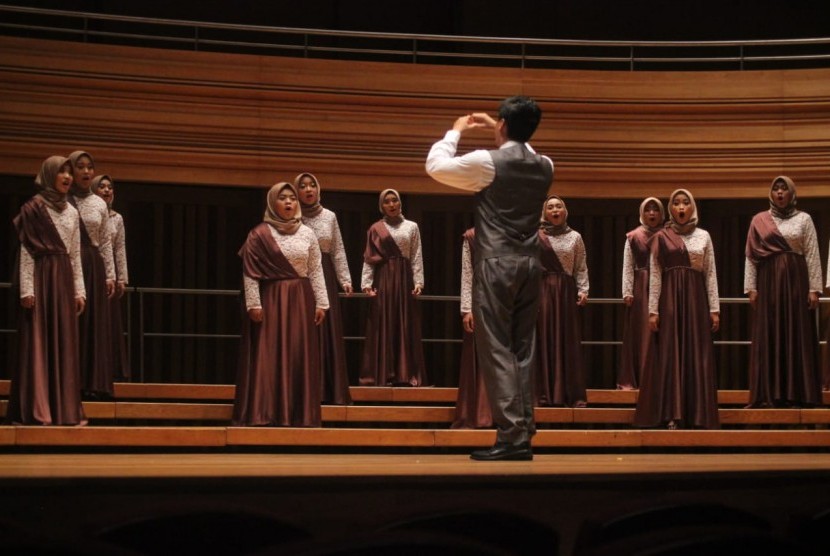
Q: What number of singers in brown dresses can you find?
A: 11